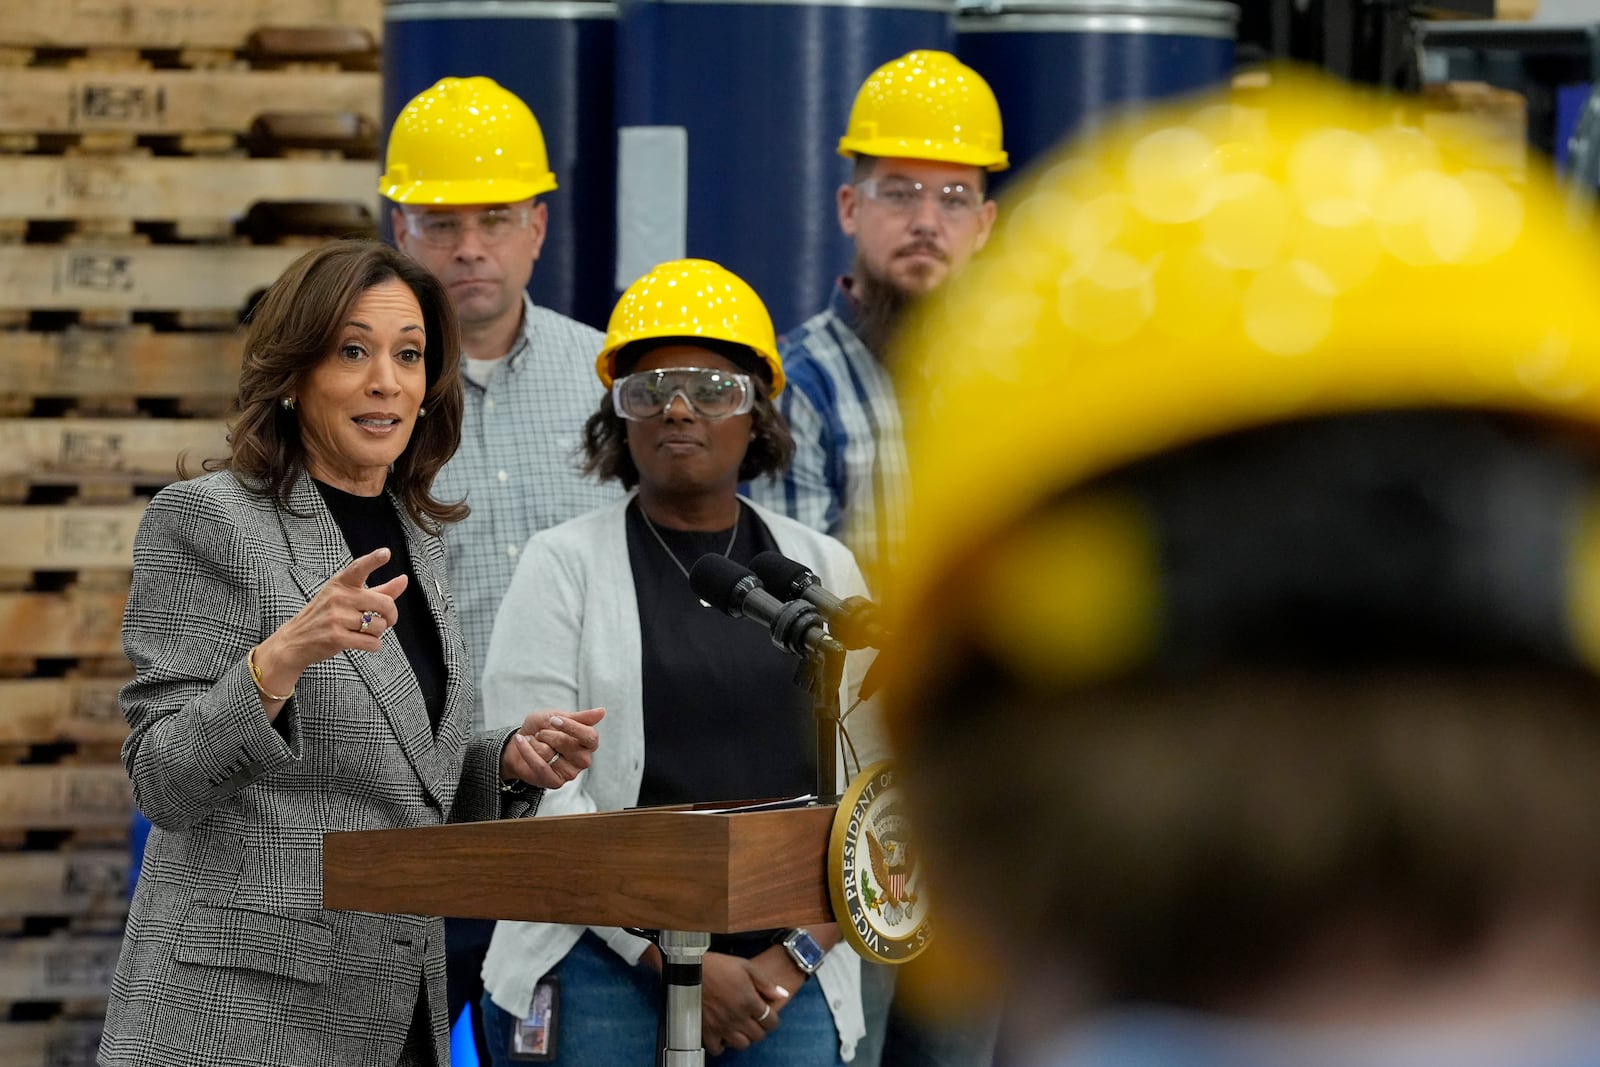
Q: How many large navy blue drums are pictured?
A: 3